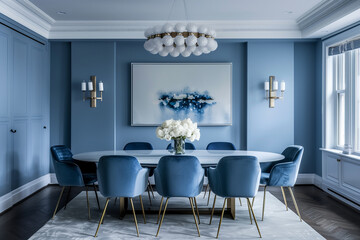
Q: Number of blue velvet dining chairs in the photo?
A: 8